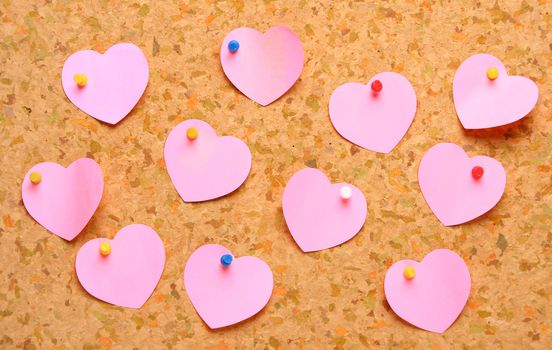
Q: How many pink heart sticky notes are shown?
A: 11